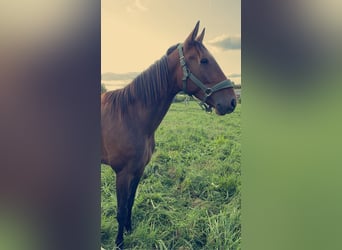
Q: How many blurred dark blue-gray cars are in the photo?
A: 0